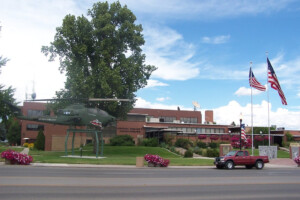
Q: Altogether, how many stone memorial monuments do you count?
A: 3